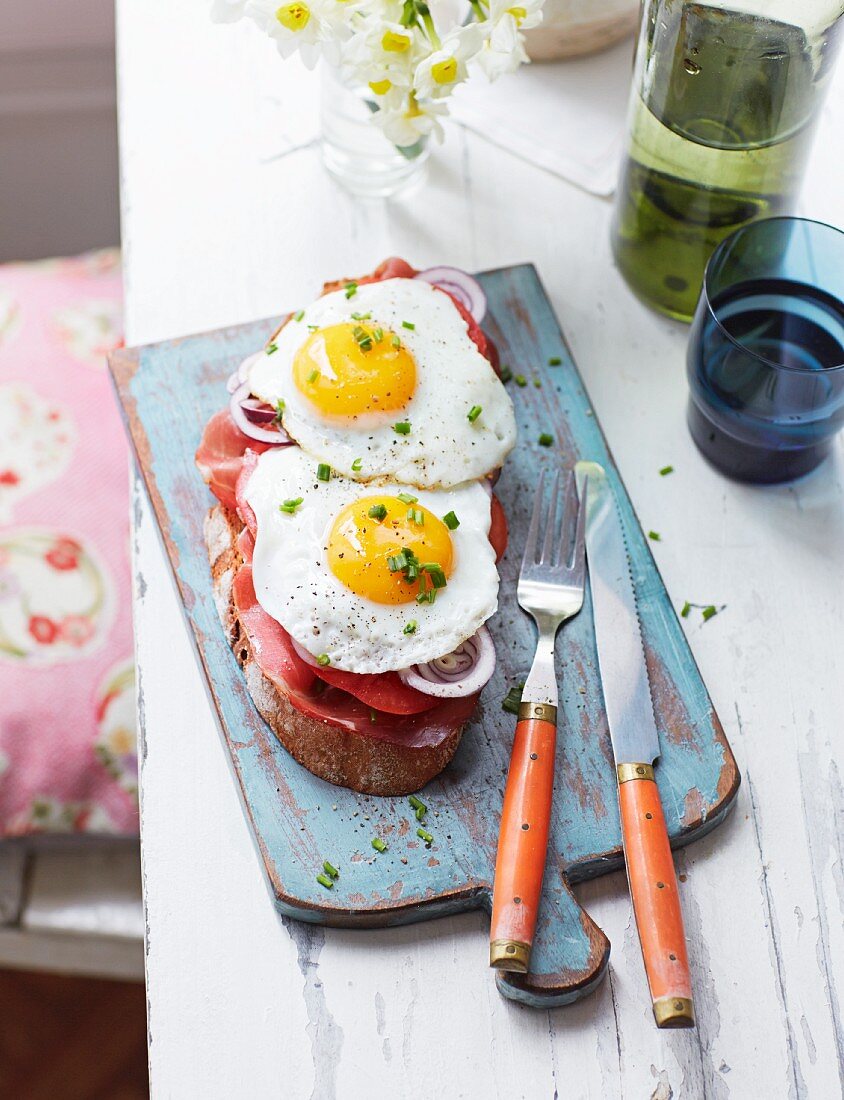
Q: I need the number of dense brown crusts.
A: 1